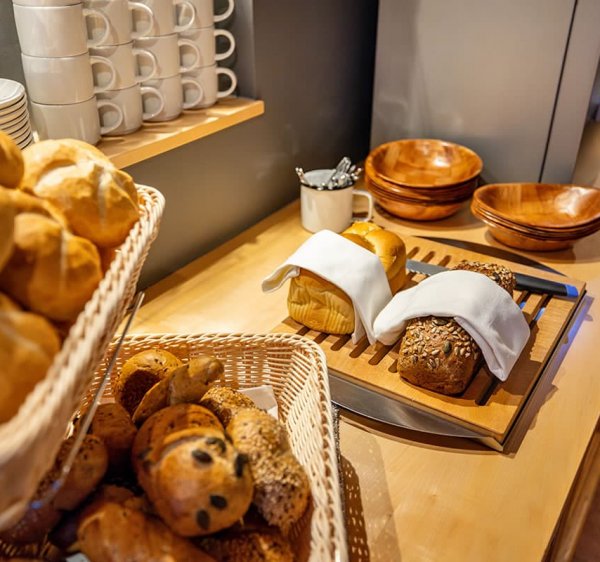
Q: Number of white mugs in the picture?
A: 14